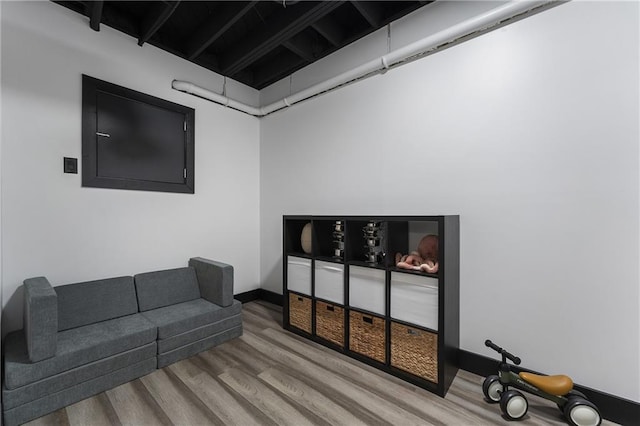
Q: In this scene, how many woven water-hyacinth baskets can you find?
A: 4